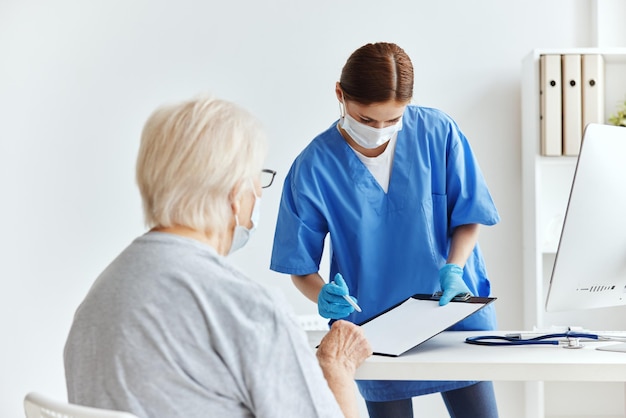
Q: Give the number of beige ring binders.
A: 3